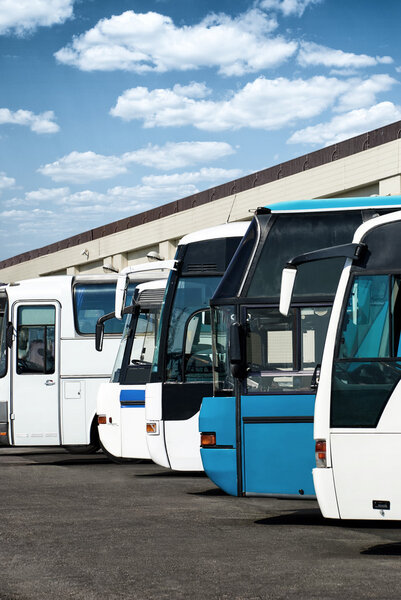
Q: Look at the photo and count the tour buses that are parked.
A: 5